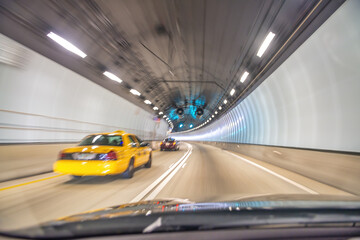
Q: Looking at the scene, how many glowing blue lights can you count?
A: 2